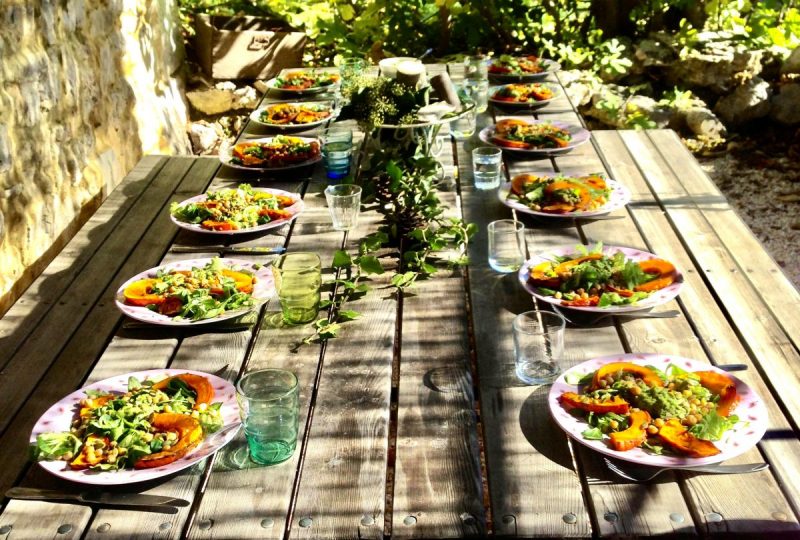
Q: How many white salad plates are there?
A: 12